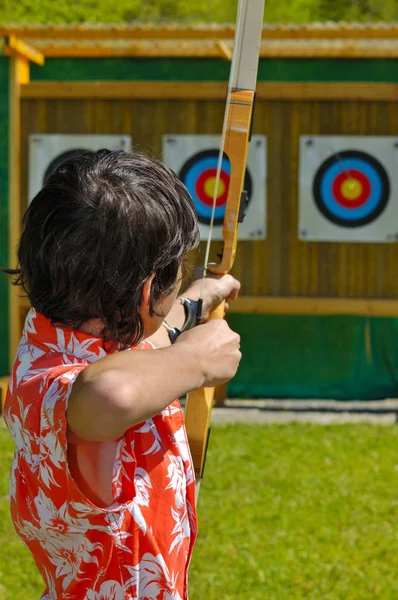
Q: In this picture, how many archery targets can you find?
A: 3